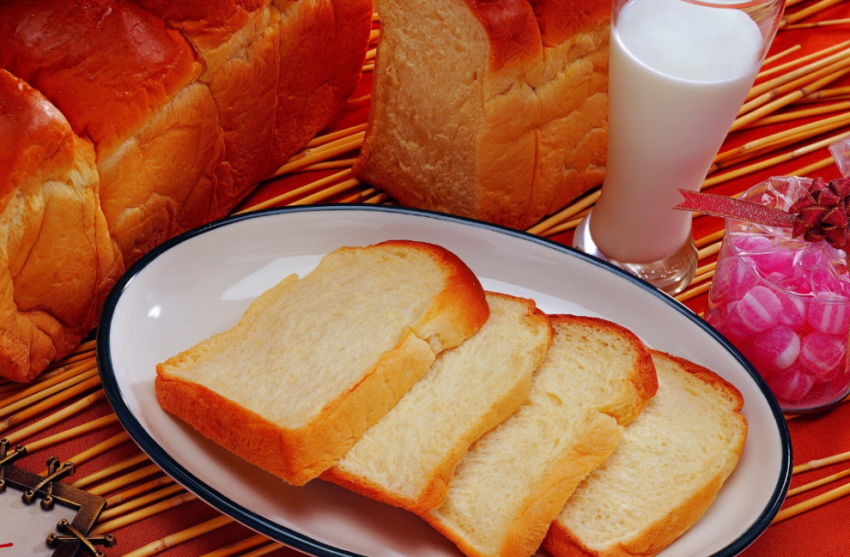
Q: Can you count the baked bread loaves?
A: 2